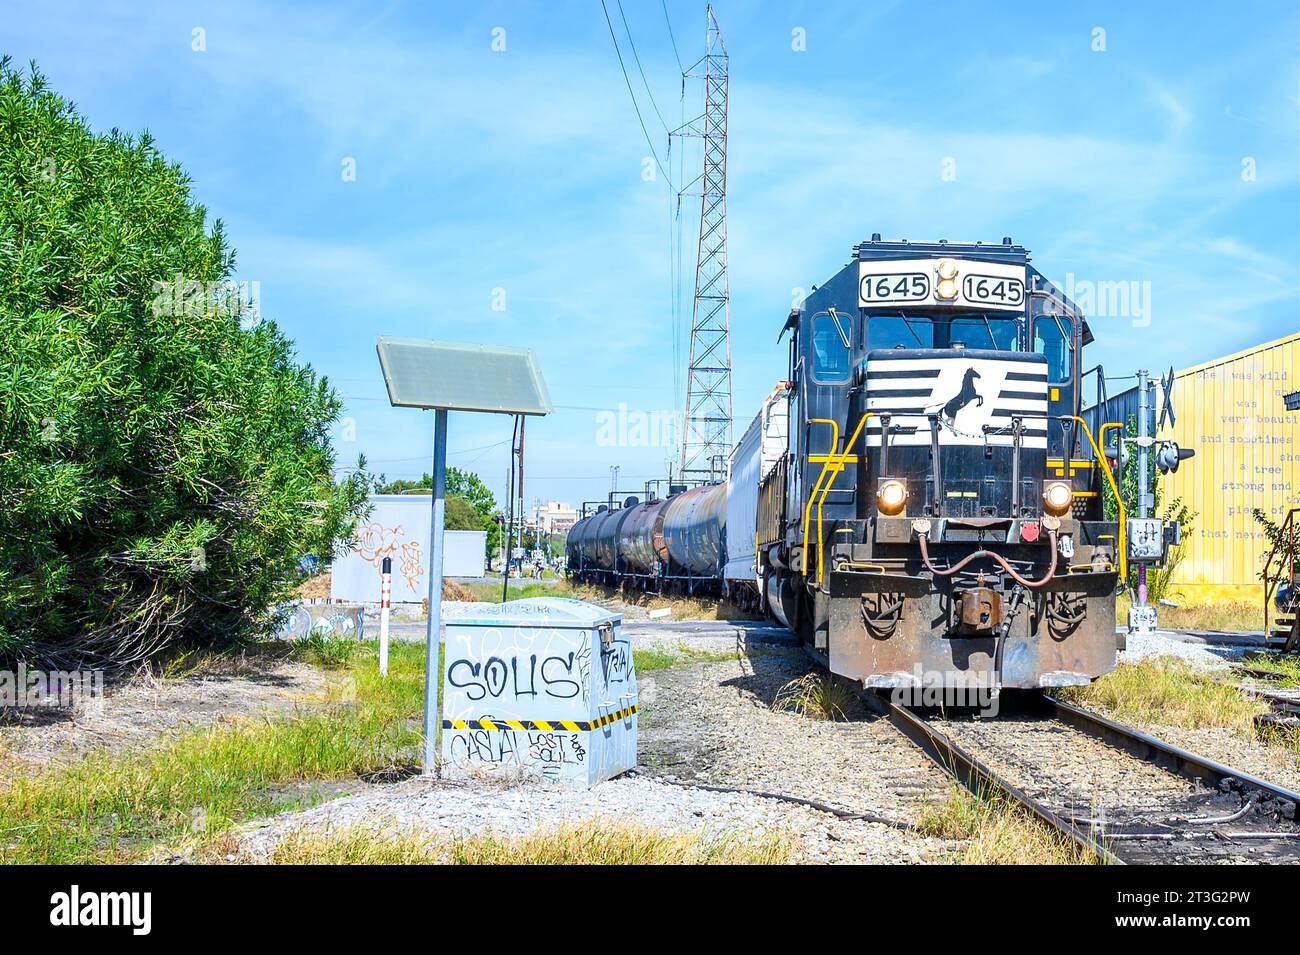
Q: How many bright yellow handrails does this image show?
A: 4